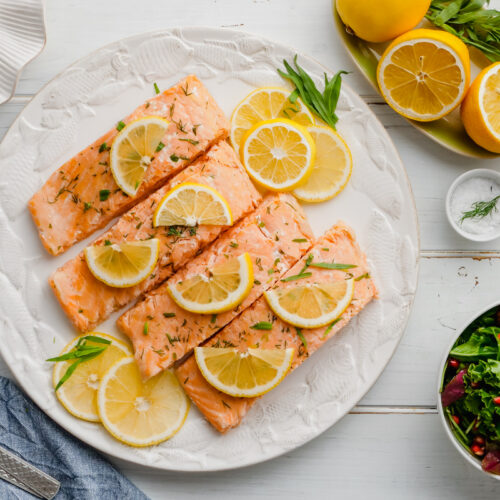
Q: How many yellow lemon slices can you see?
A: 11